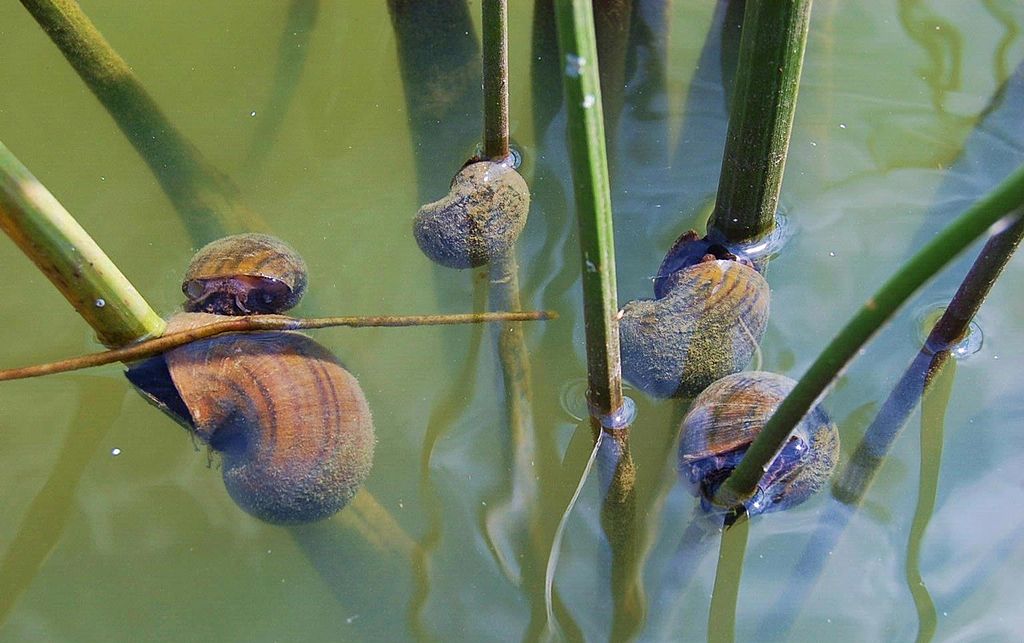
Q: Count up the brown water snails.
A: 5